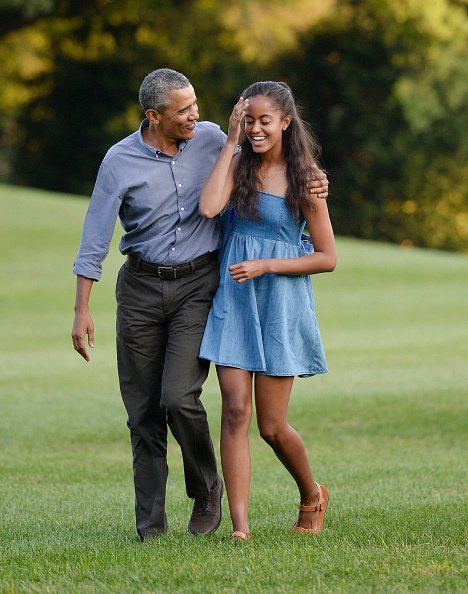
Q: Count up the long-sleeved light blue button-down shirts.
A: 1